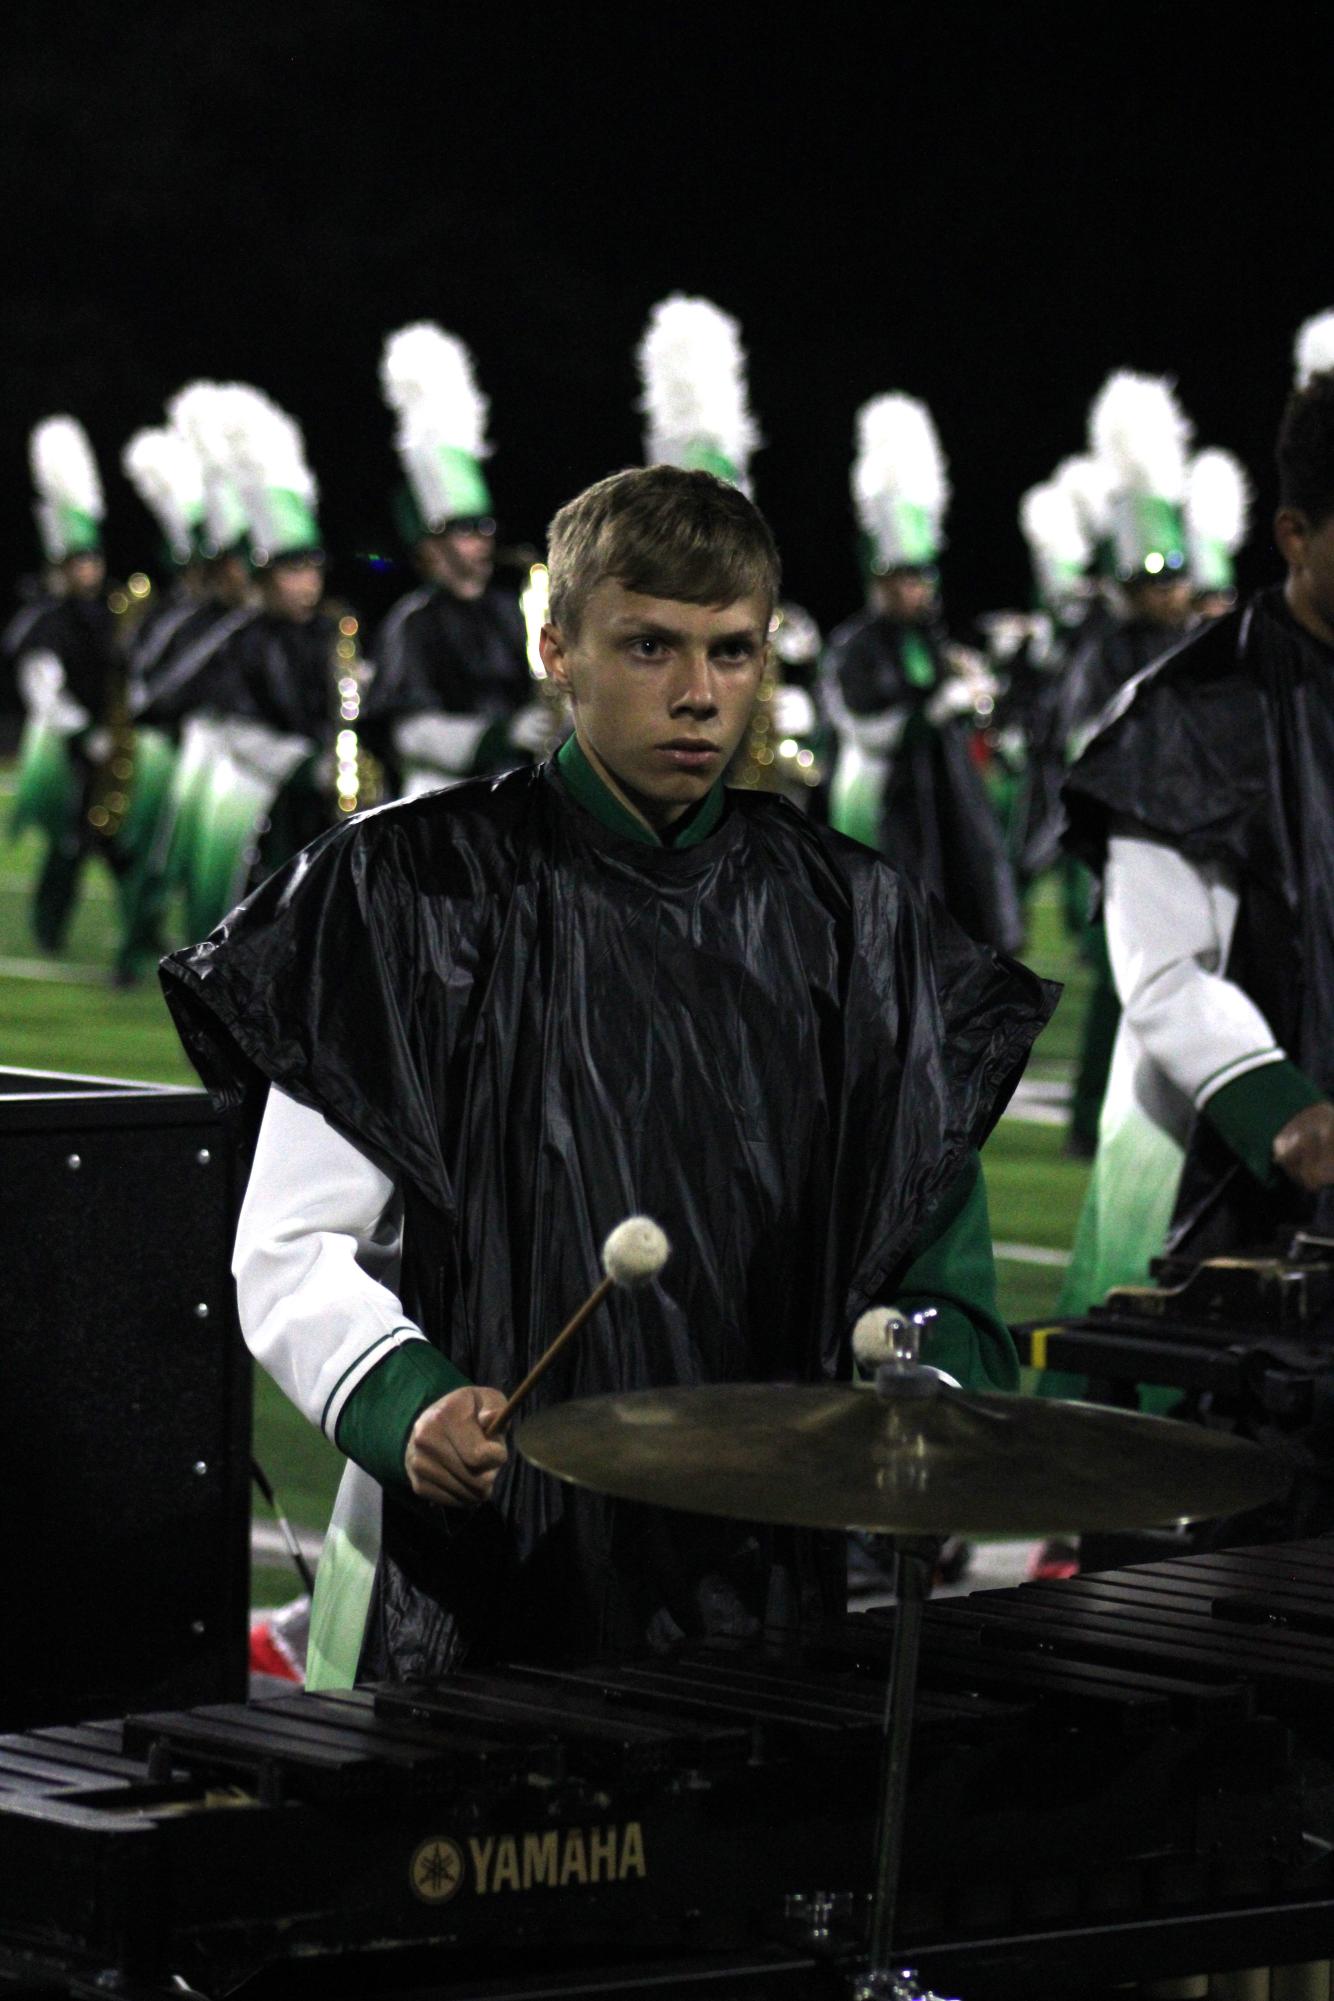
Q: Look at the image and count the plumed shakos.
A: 12